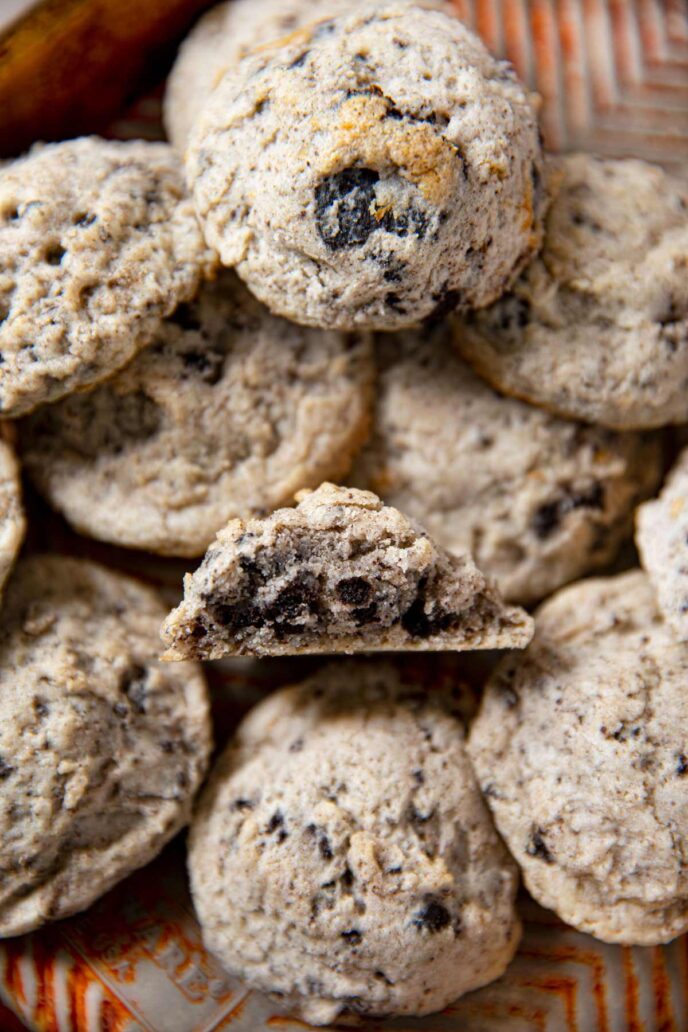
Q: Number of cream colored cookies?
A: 12